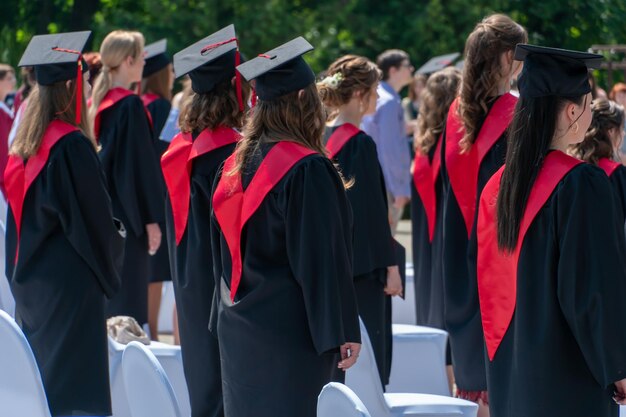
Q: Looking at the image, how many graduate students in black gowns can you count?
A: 10